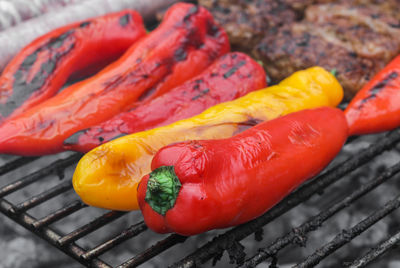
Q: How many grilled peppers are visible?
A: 6